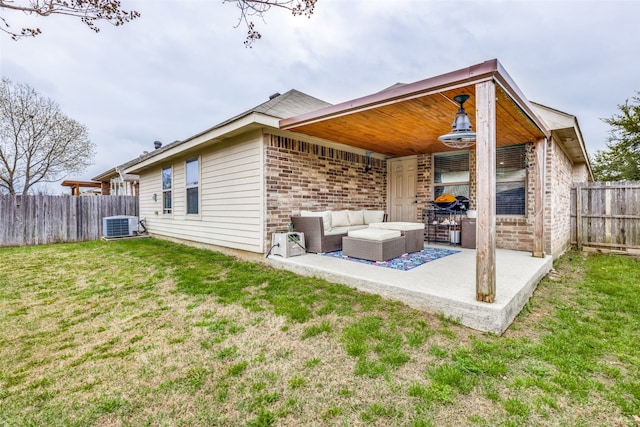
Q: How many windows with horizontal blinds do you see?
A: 2